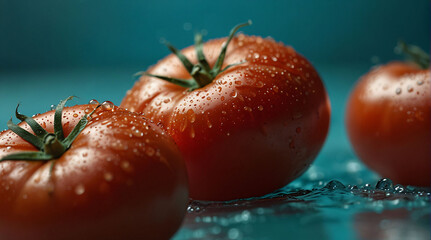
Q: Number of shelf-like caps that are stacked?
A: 0